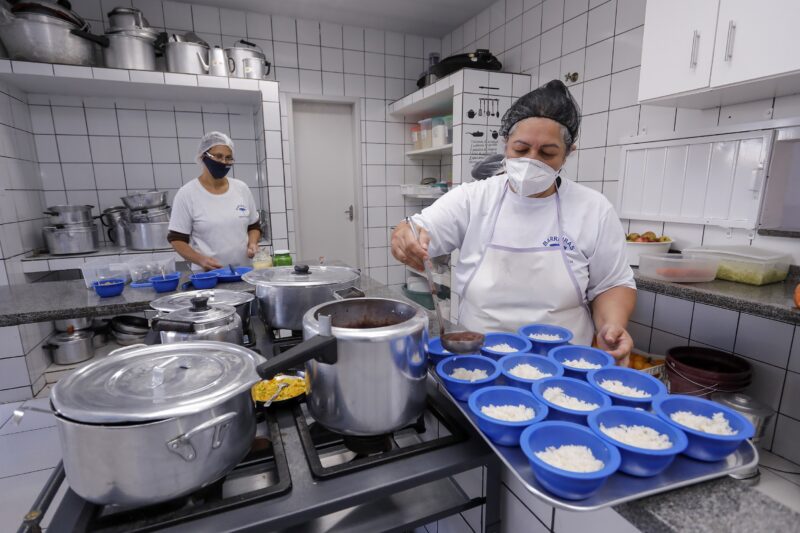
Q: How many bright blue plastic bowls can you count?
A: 15